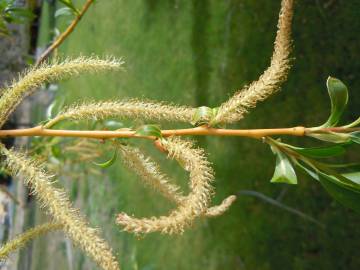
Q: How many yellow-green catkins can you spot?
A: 7